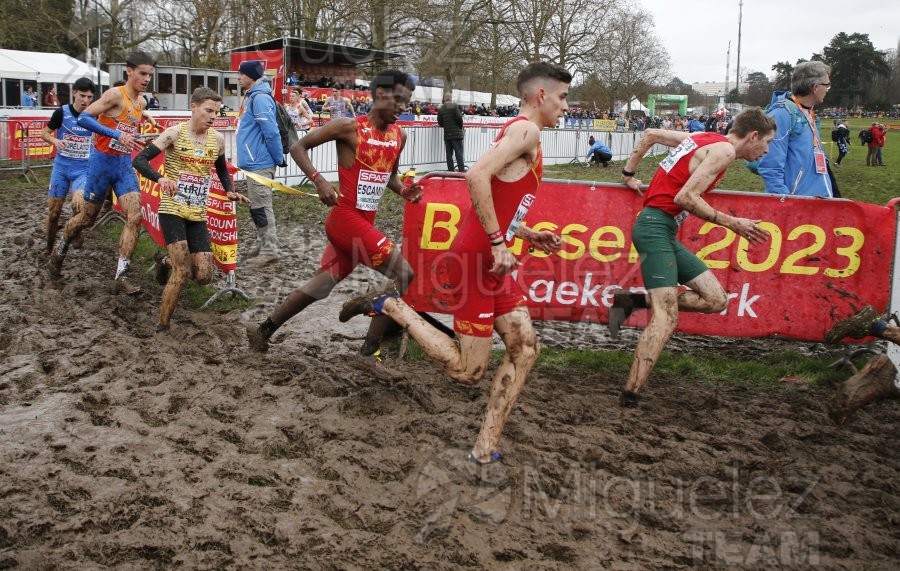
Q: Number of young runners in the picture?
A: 6